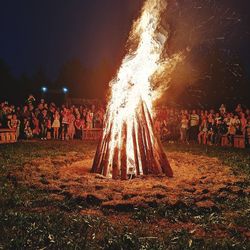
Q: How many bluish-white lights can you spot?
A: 2